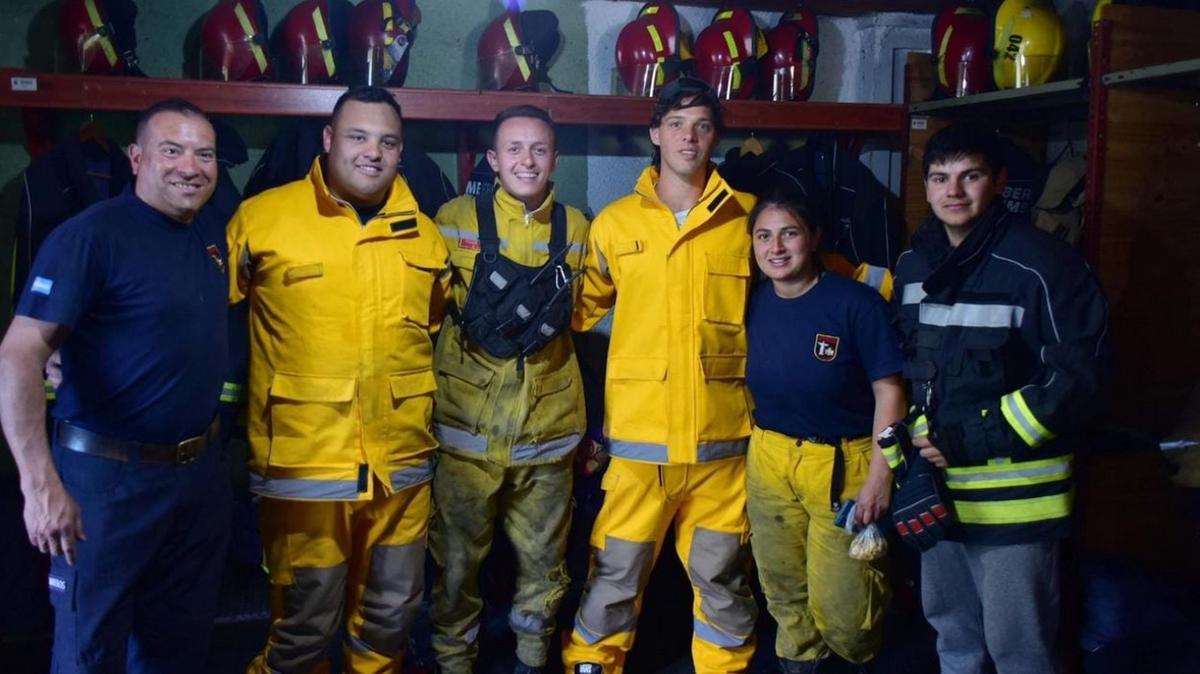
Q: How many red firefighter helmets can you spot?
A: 9